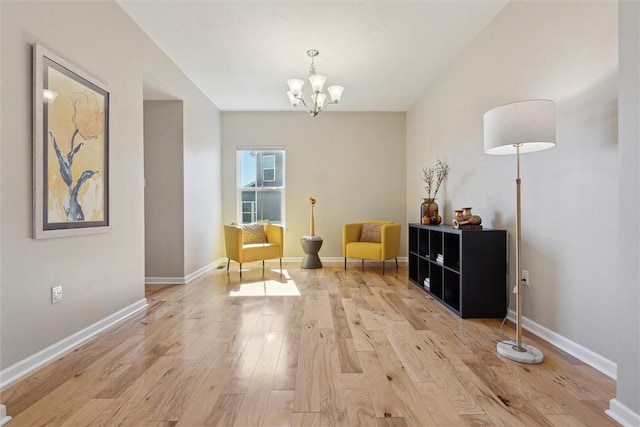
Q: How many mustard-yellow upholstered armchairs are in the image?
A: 2